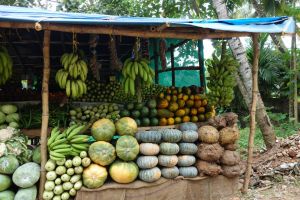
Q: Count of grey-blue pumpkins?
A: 13